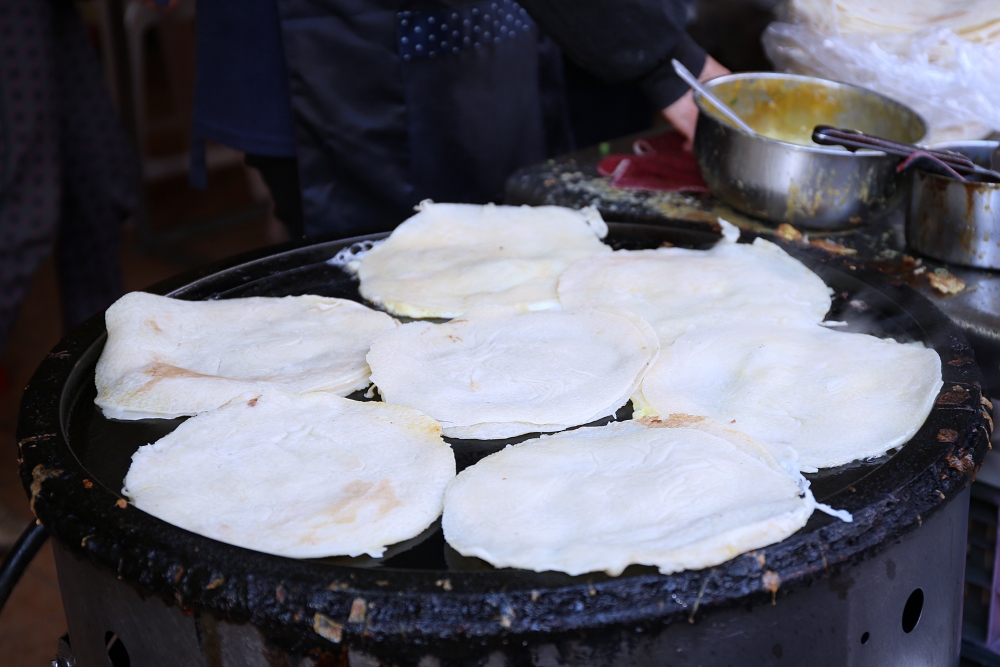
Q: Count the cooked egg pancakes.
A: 7